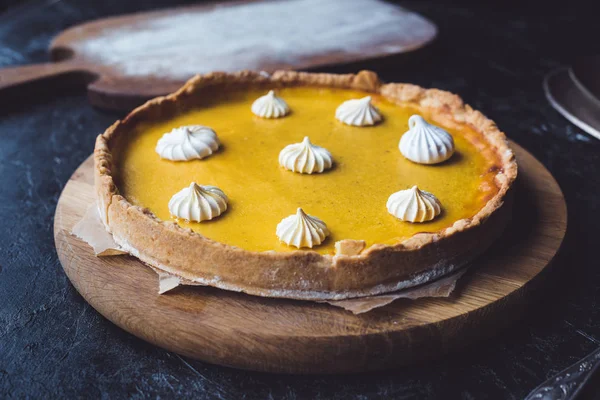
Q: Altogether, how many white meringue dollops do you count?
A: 8